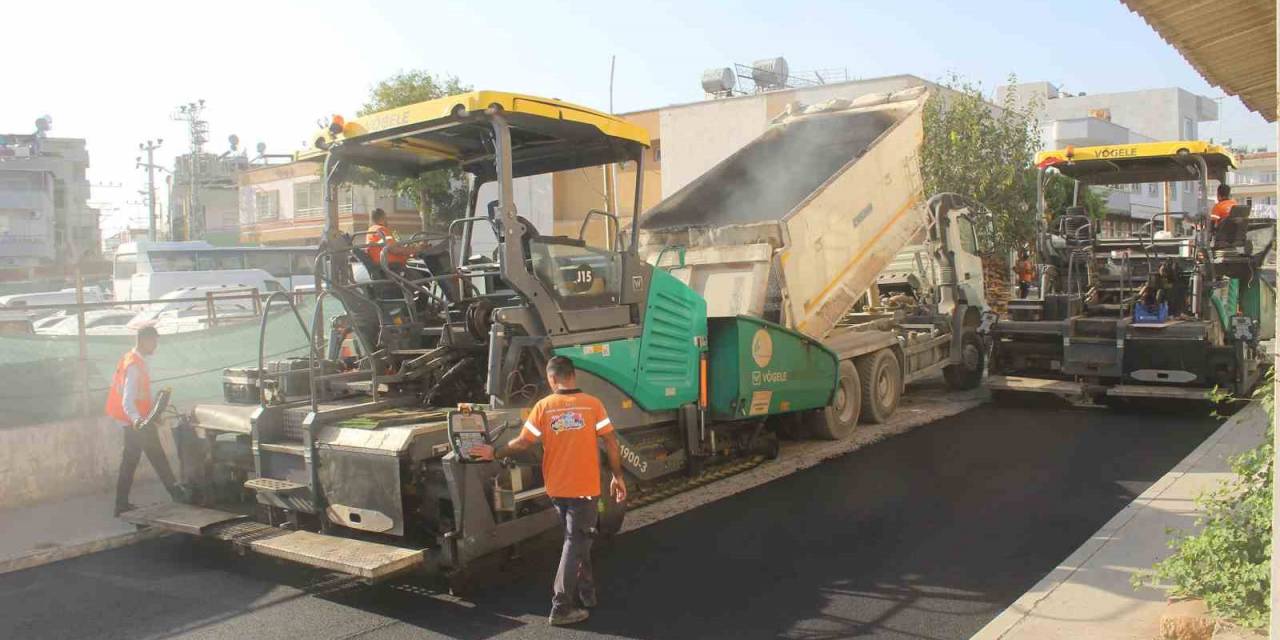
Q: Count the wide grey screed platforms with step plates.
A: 2